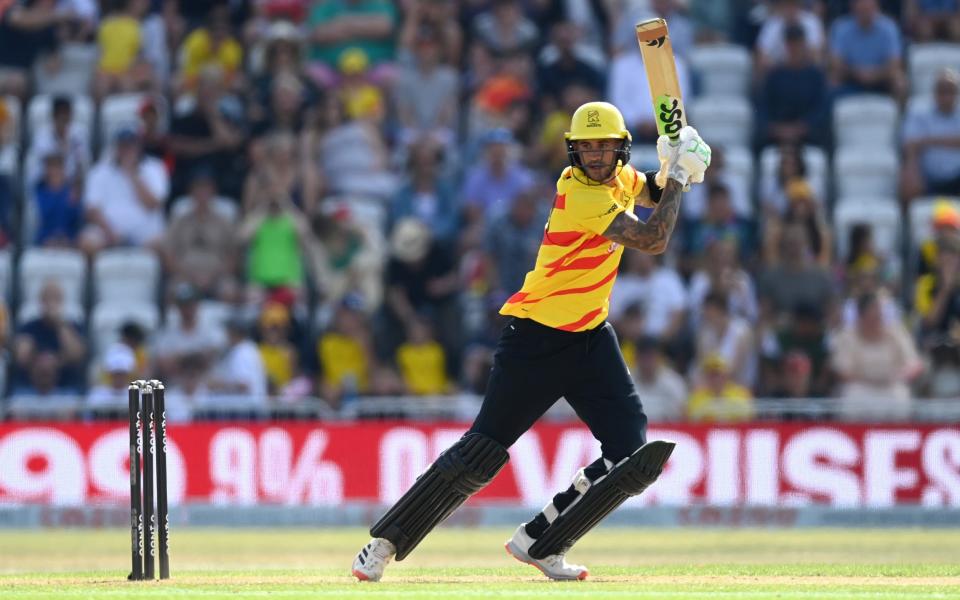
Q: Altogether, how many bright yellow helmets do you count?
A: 1